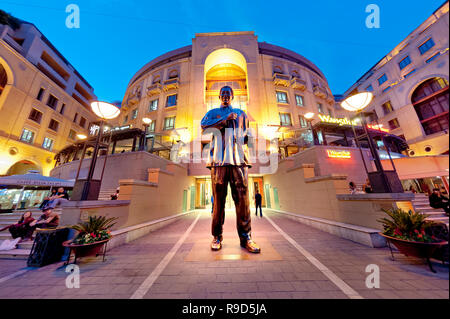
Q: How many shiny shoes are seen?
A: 2